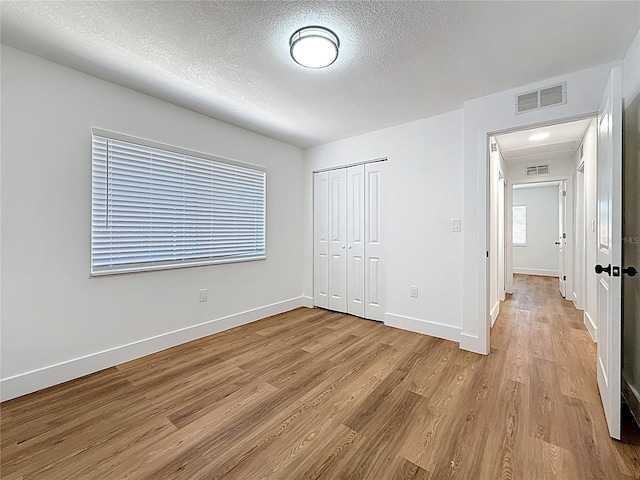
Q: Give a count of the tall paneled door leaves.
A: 6